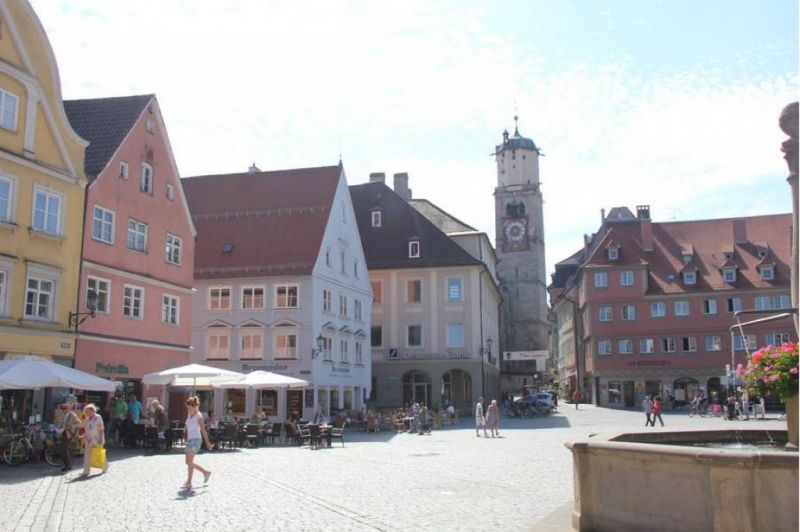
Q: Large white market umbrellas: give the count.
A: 3